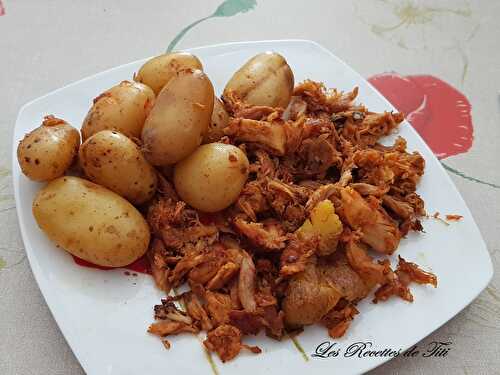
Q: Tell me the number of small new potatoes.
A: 9